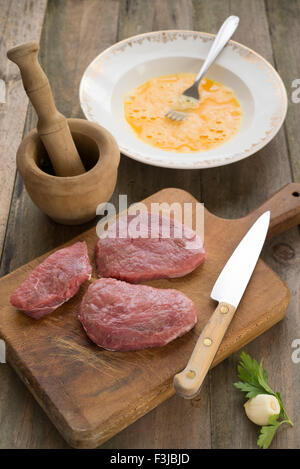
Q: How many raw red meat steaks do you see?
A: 3